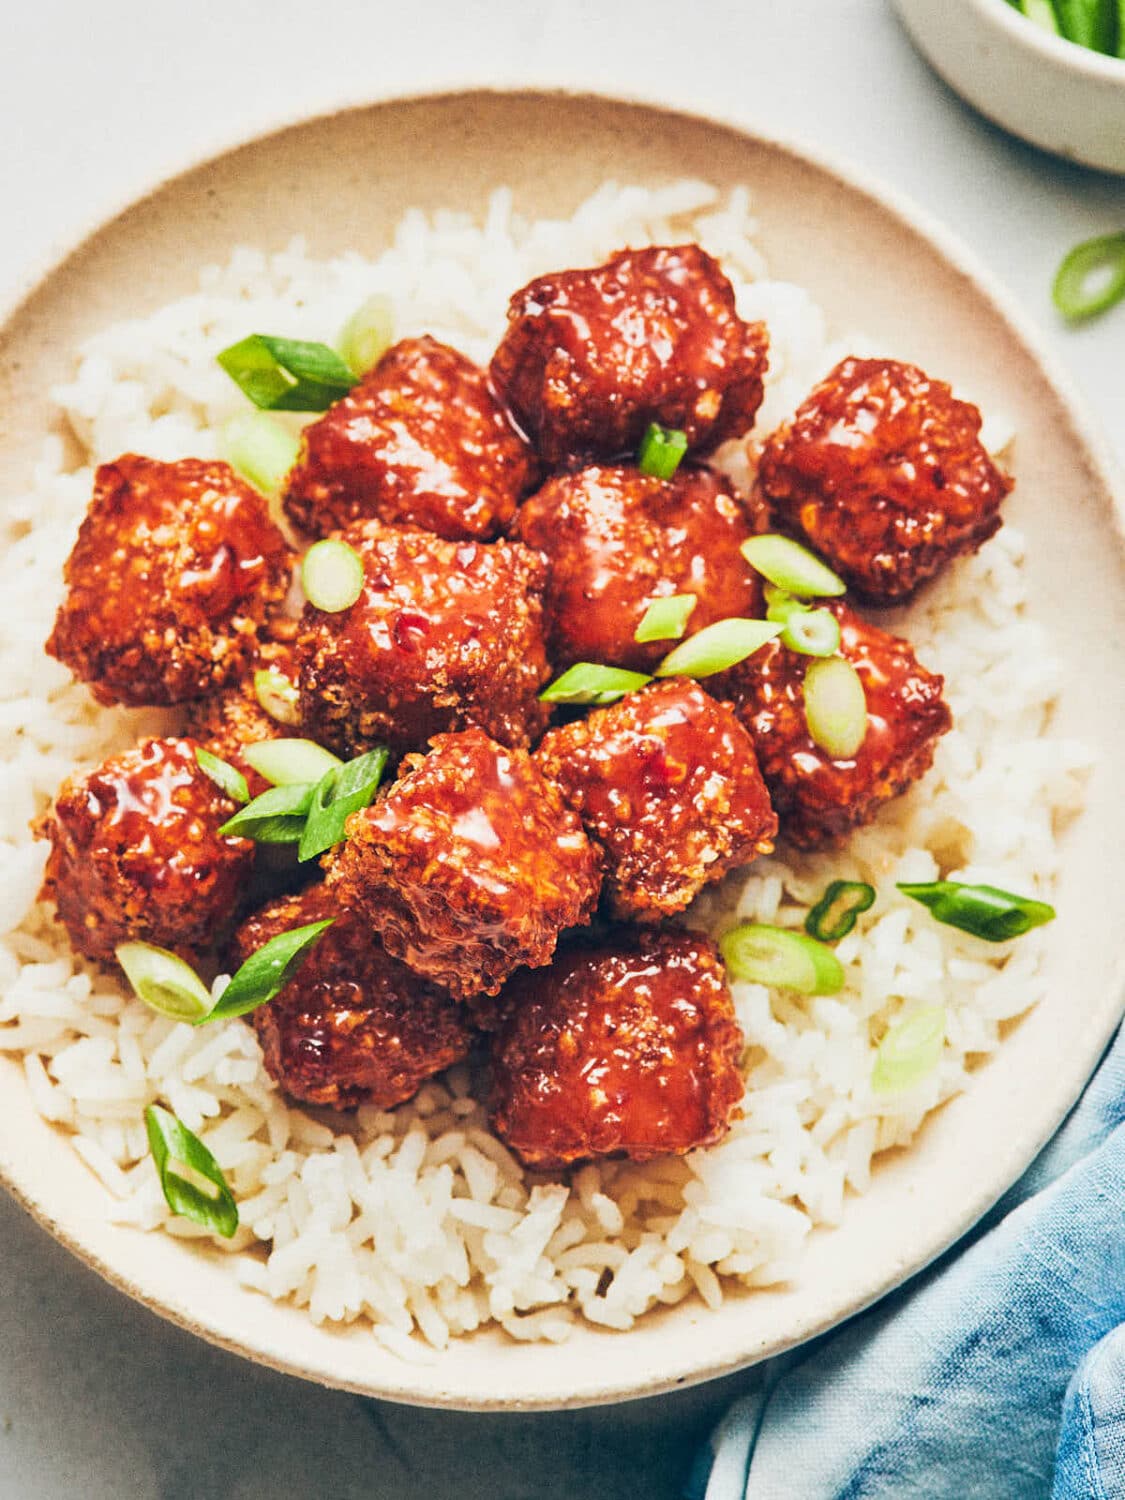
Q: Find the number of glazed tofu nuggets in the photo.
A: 13